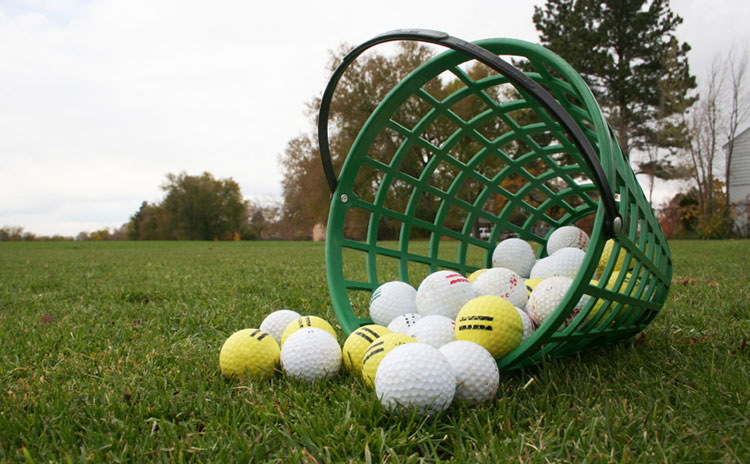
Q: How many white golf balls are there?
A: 15